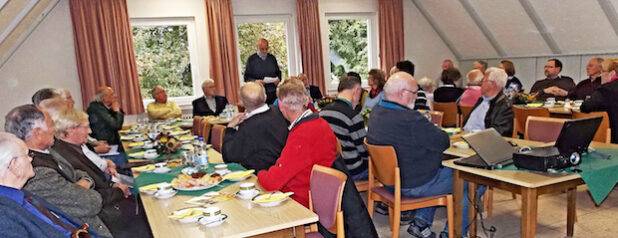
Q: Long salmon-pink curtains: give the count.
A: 4